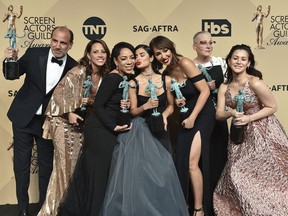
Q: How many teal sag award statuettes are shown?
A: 7